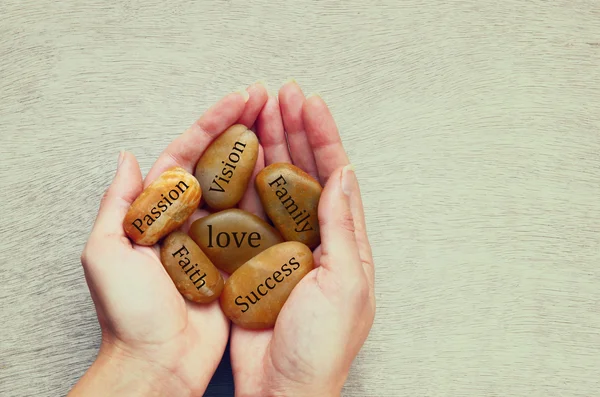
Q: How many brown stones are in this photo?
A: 6